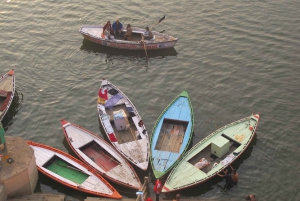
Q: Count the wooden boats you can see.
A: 7